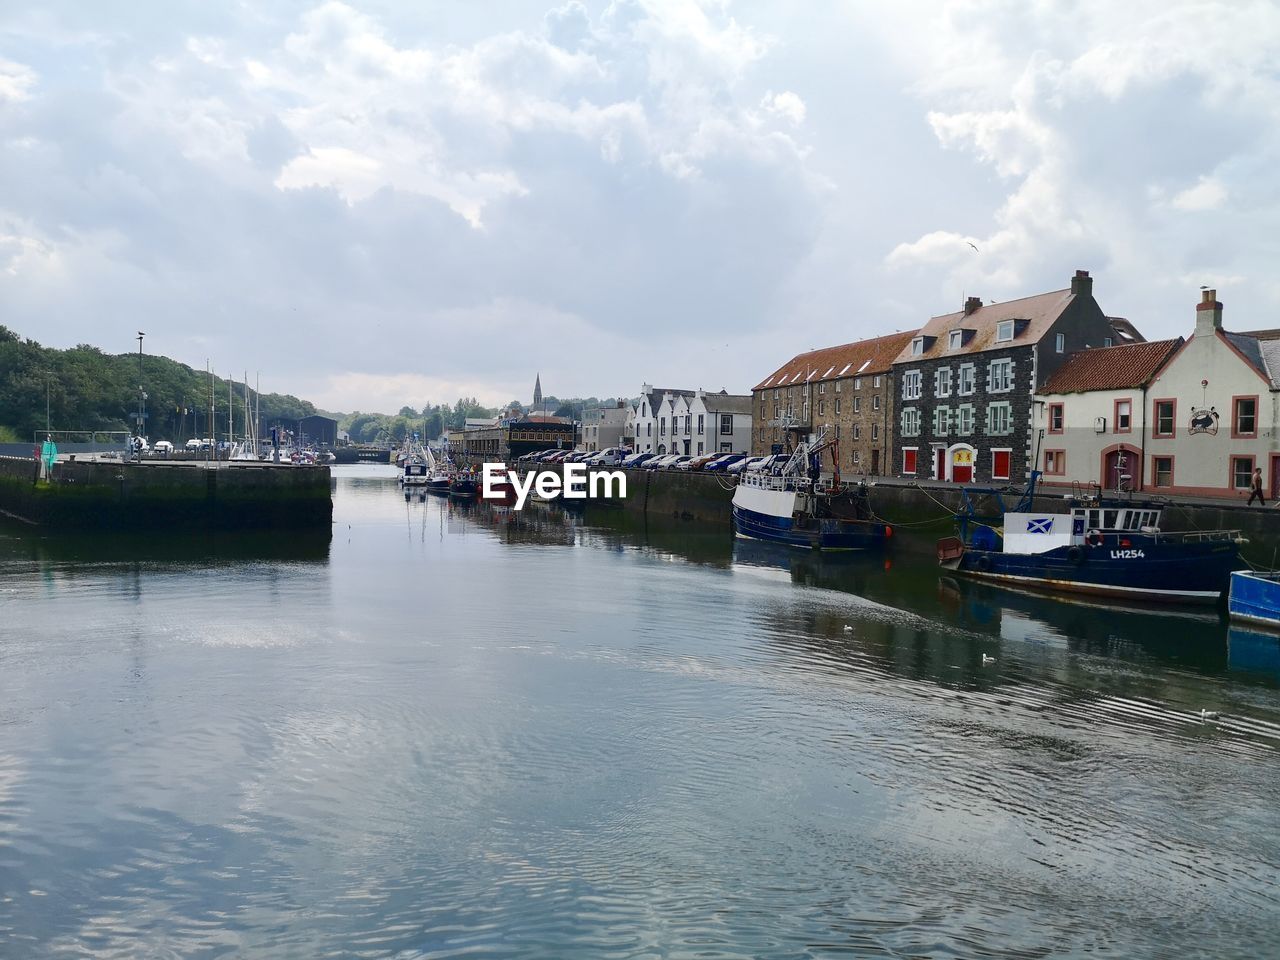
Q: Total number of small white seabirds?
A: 3